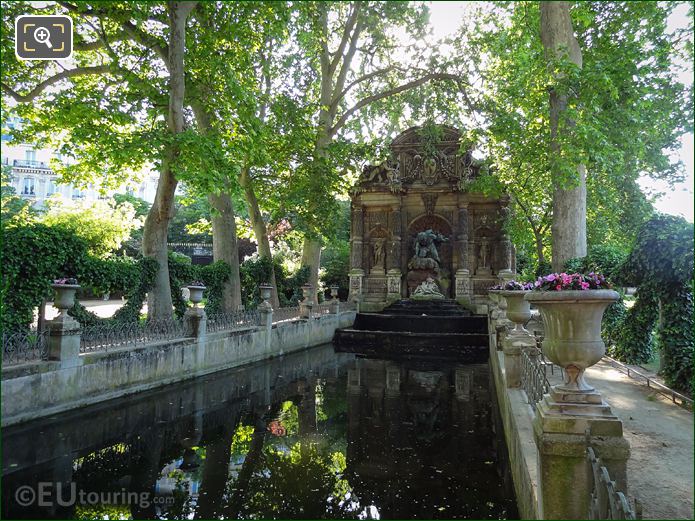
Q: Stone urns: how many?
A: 7